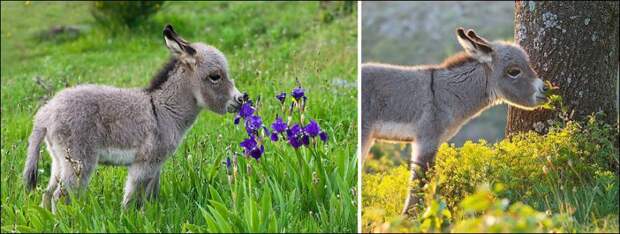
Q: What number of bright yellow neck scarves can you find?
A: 0